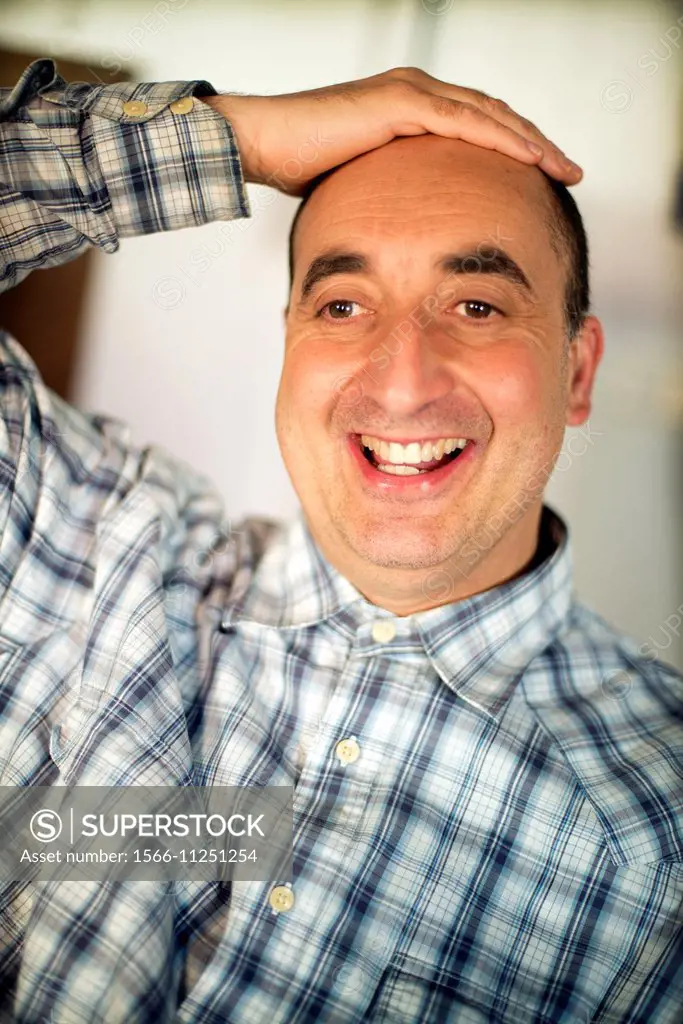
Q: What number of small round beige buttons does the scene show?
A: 5